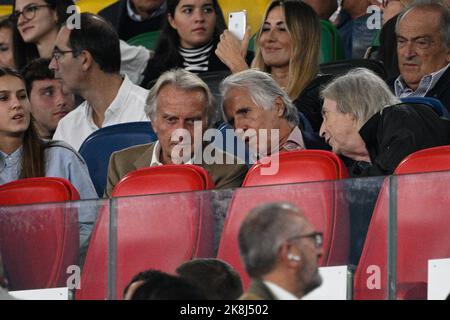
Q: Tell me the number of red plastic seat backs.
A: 4